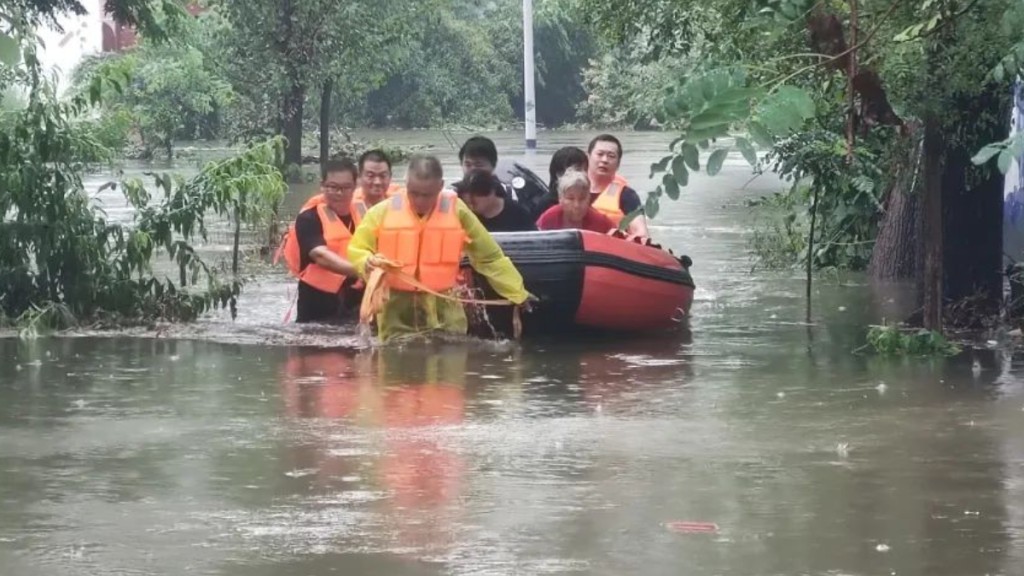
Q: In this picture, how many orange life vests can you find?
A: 4